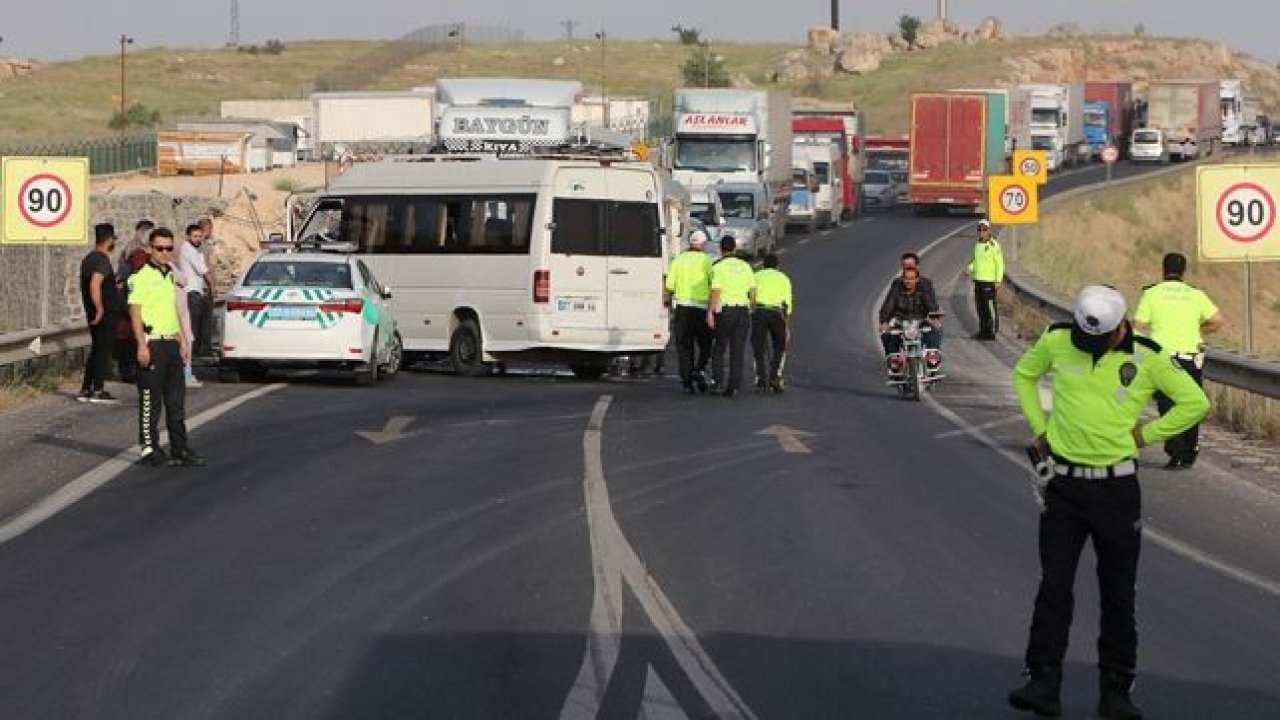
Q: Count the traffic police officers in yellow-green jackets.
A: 7